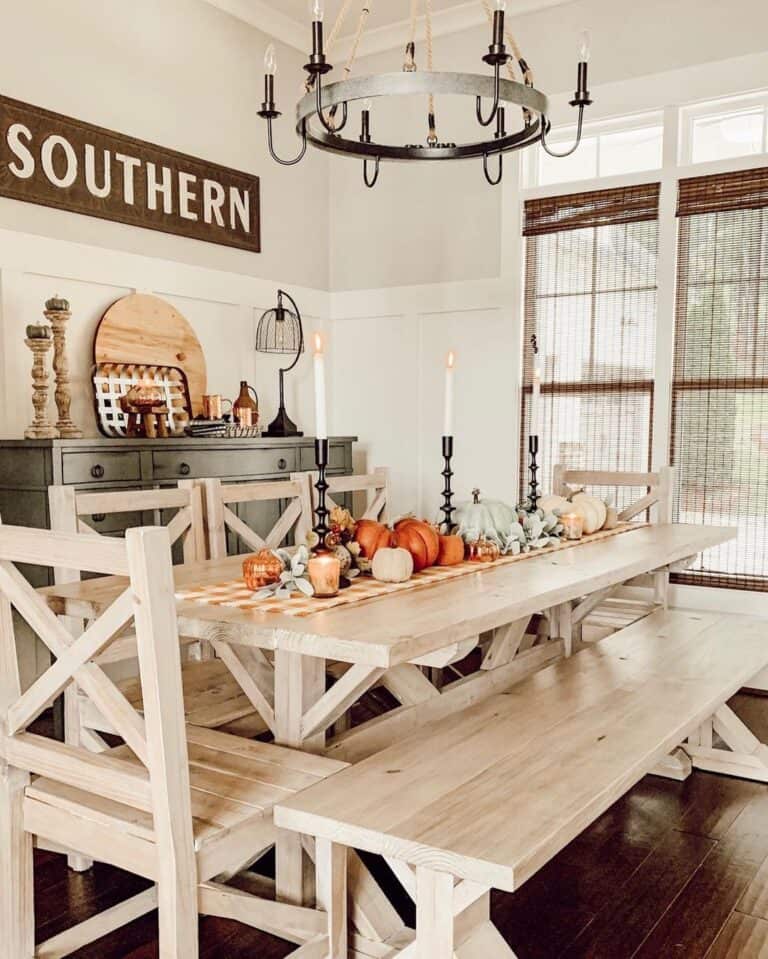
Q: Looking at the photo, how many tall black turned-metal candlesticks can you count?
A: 3